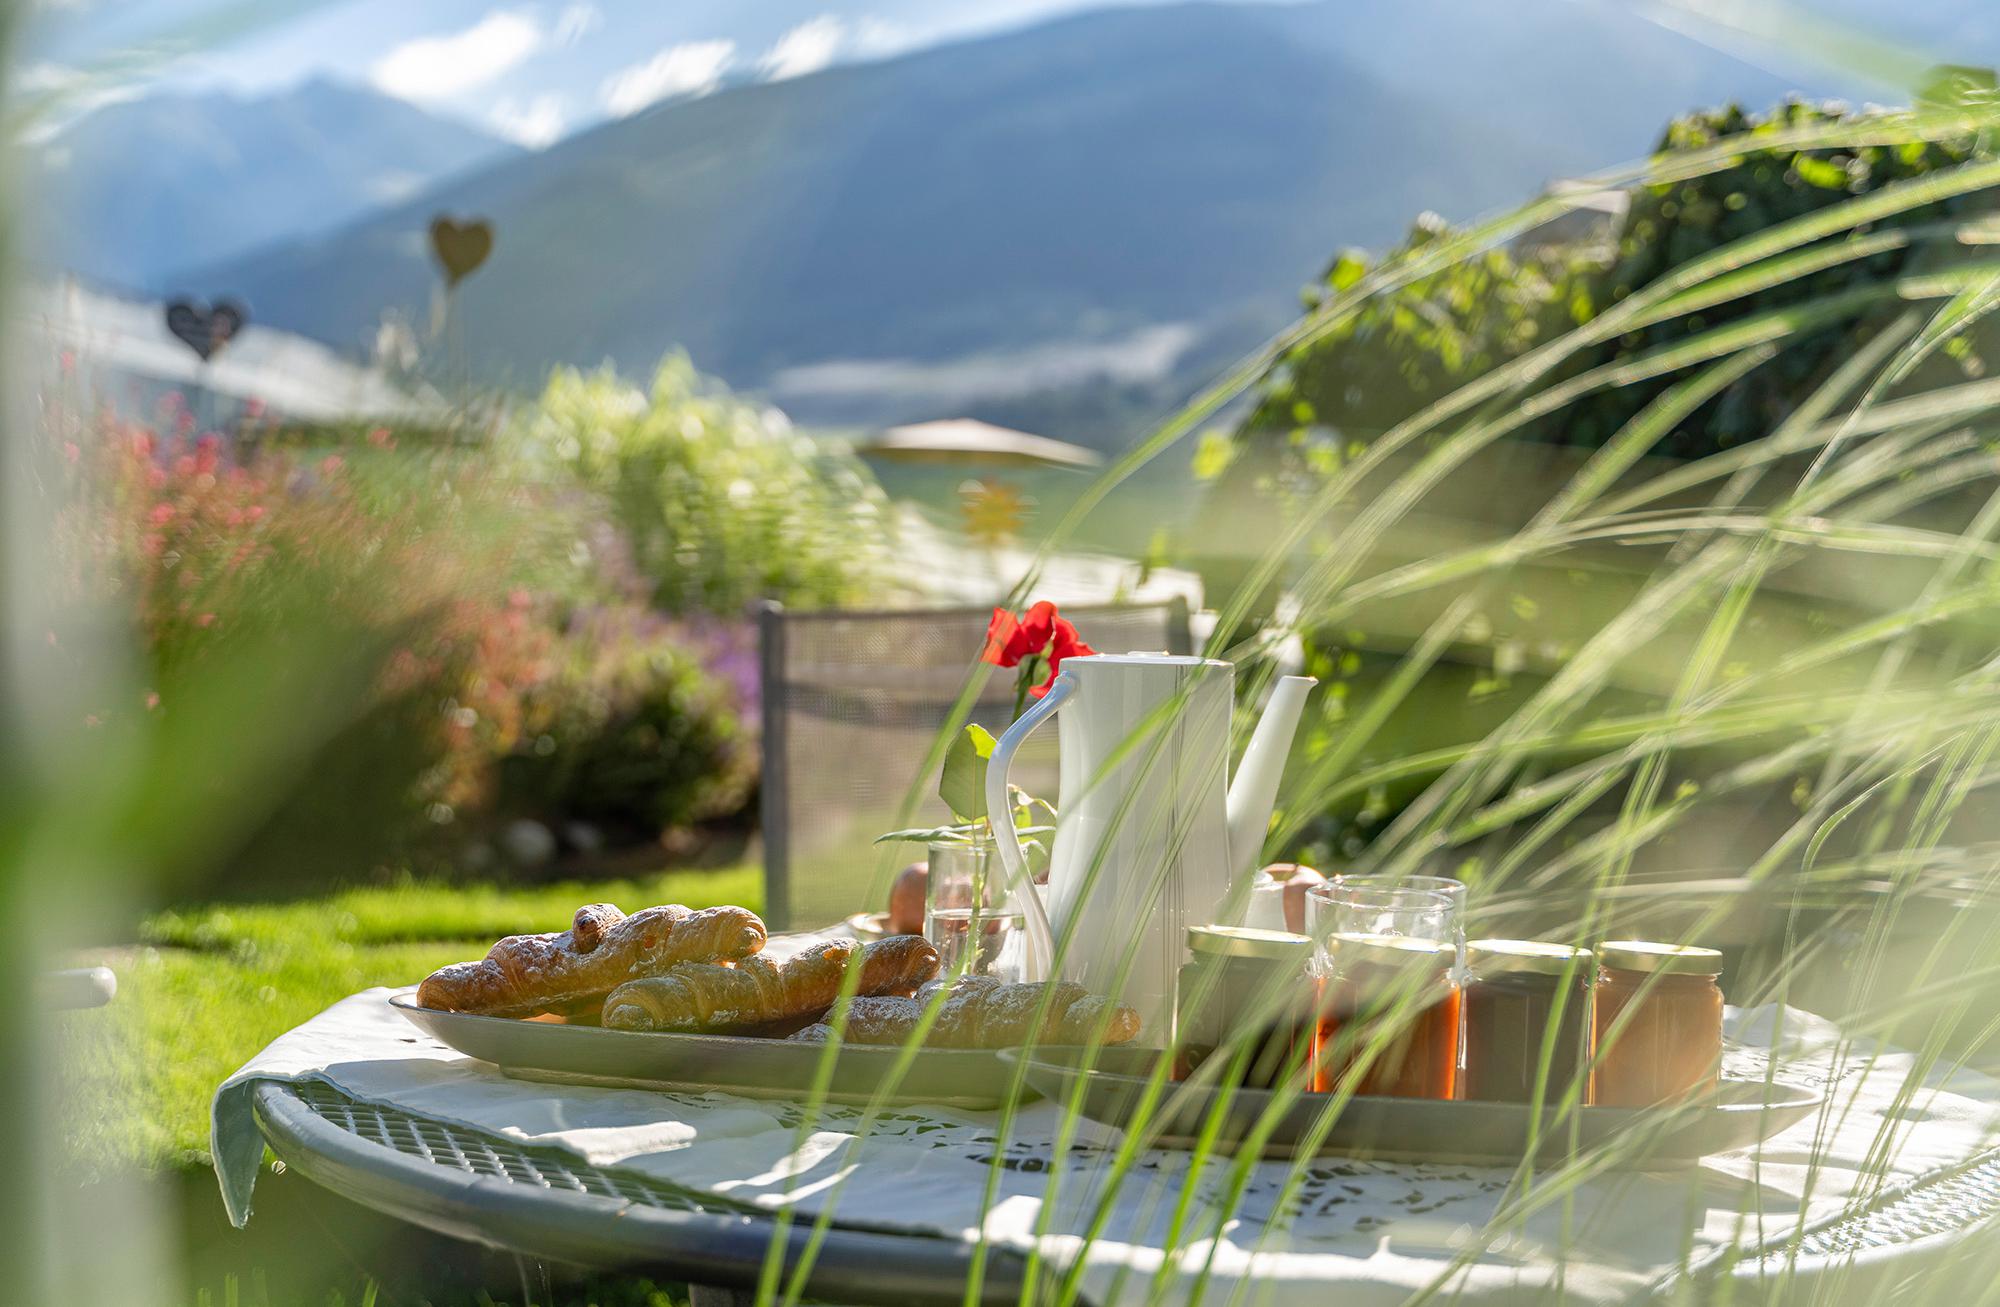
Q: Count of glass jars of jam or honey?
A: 4